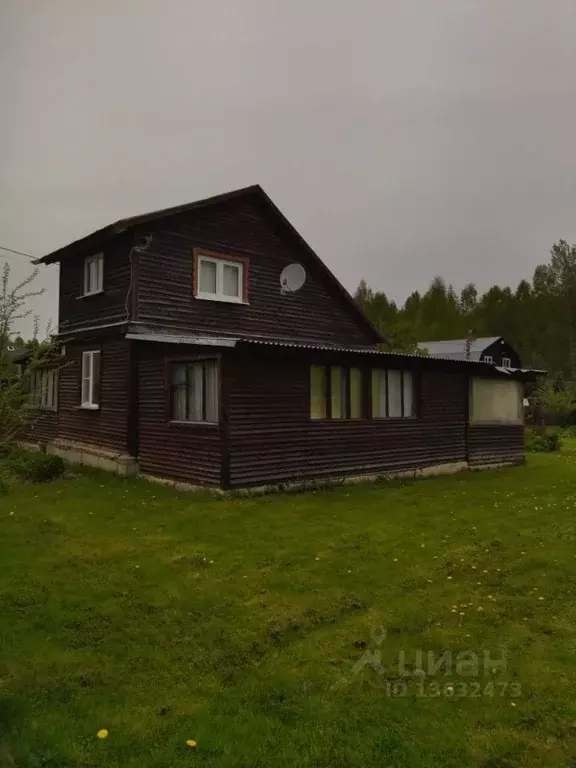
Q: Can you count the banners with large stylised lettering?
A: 0